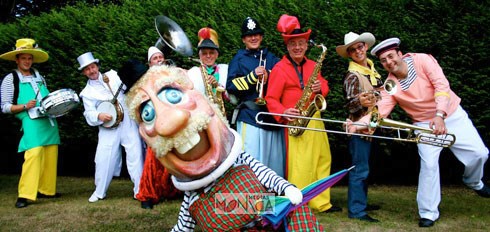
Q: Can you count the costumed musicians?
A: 8